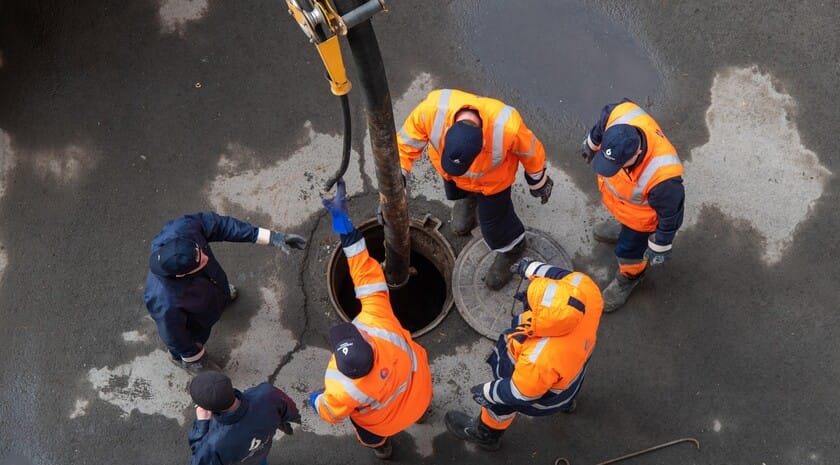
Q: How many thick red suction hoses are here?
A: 0